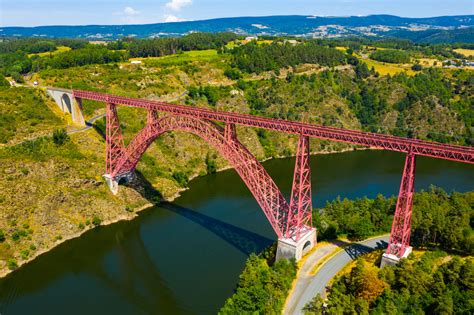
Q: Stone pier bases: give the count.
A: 3